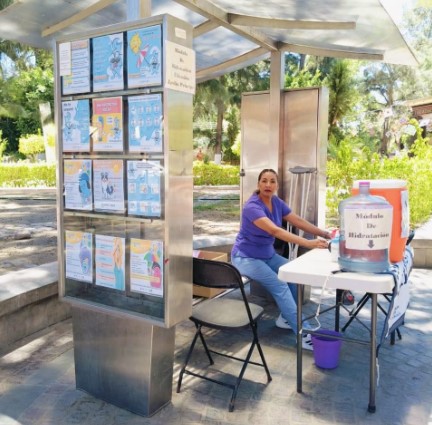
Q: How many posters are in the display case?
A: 12